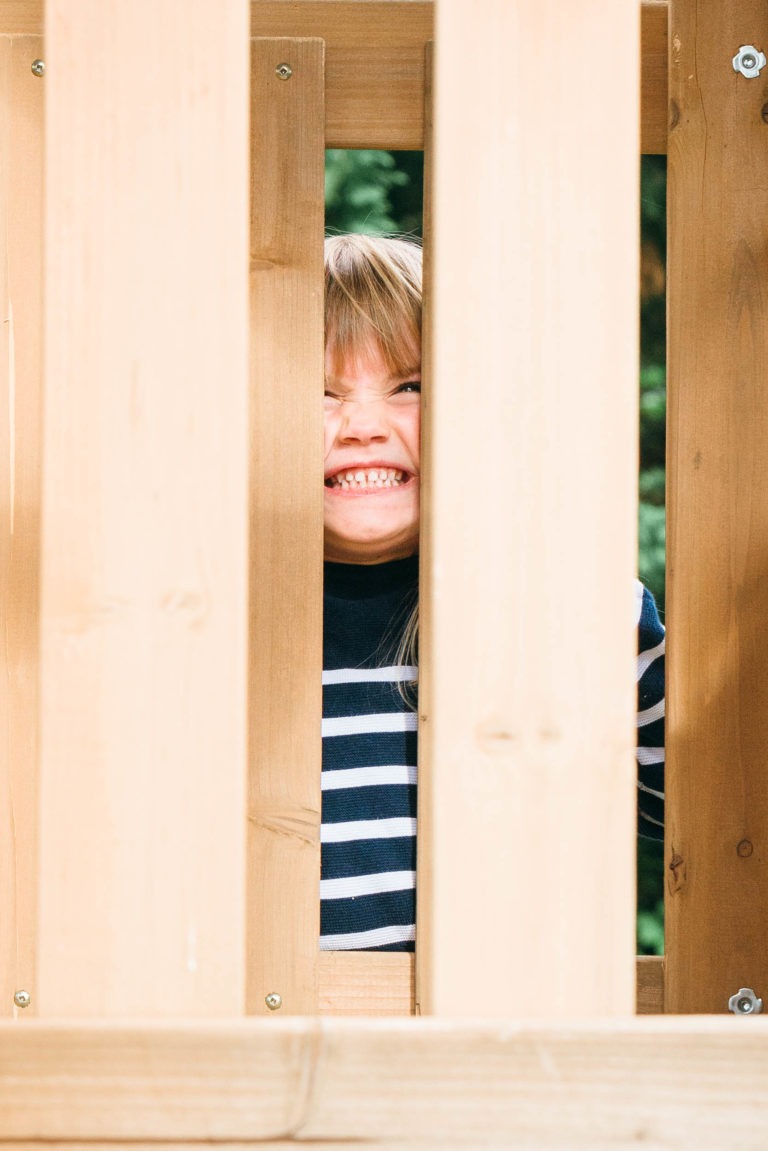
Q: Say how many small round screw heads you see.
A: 4